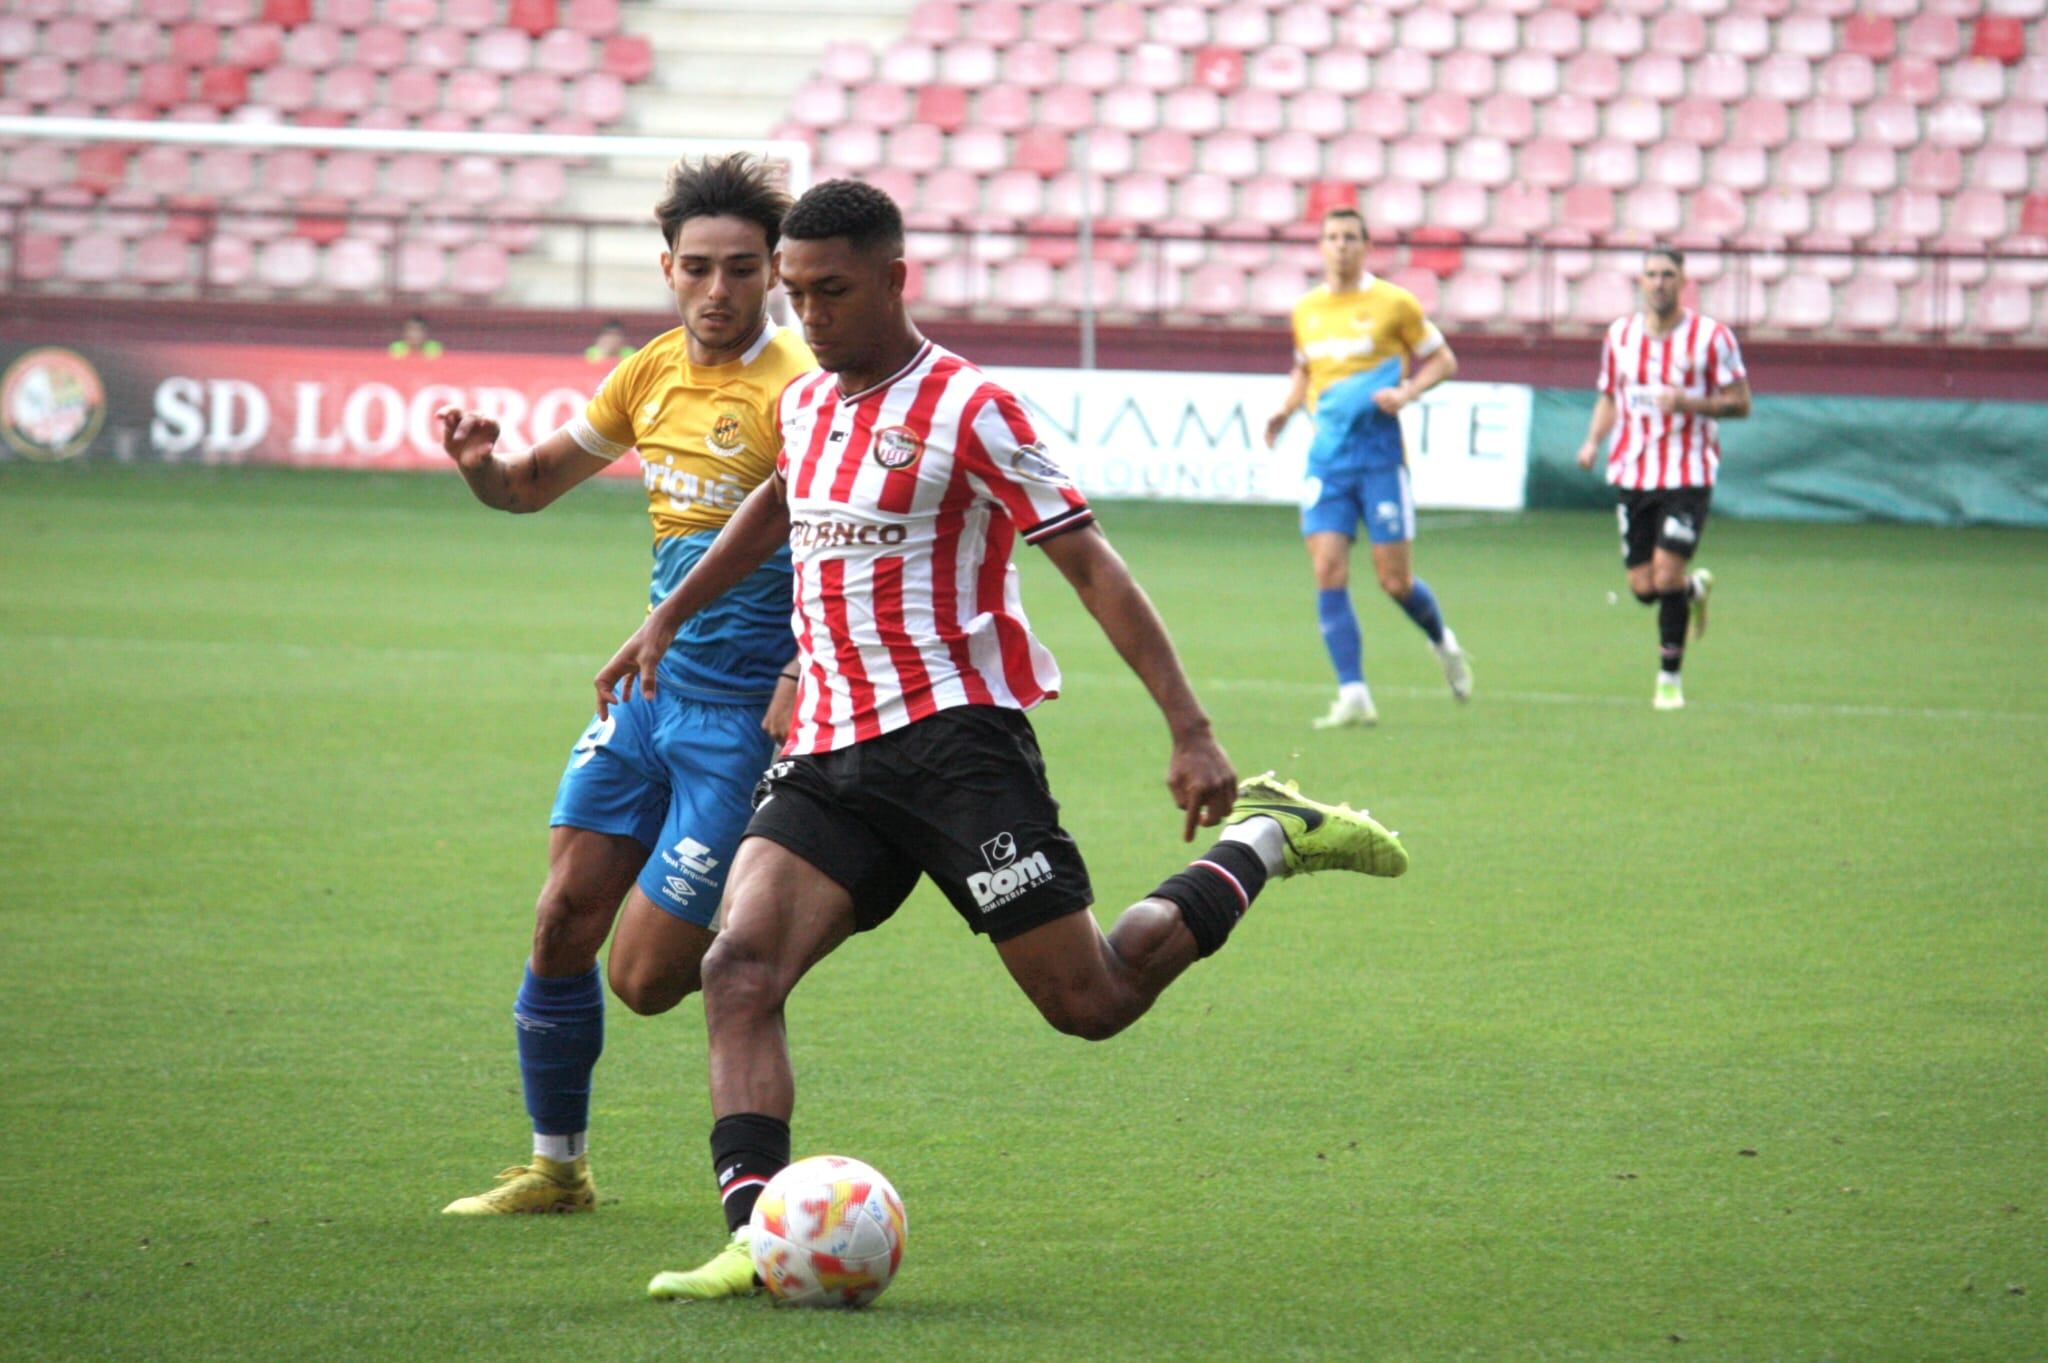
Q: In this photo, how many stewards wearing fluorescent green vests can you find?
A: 2